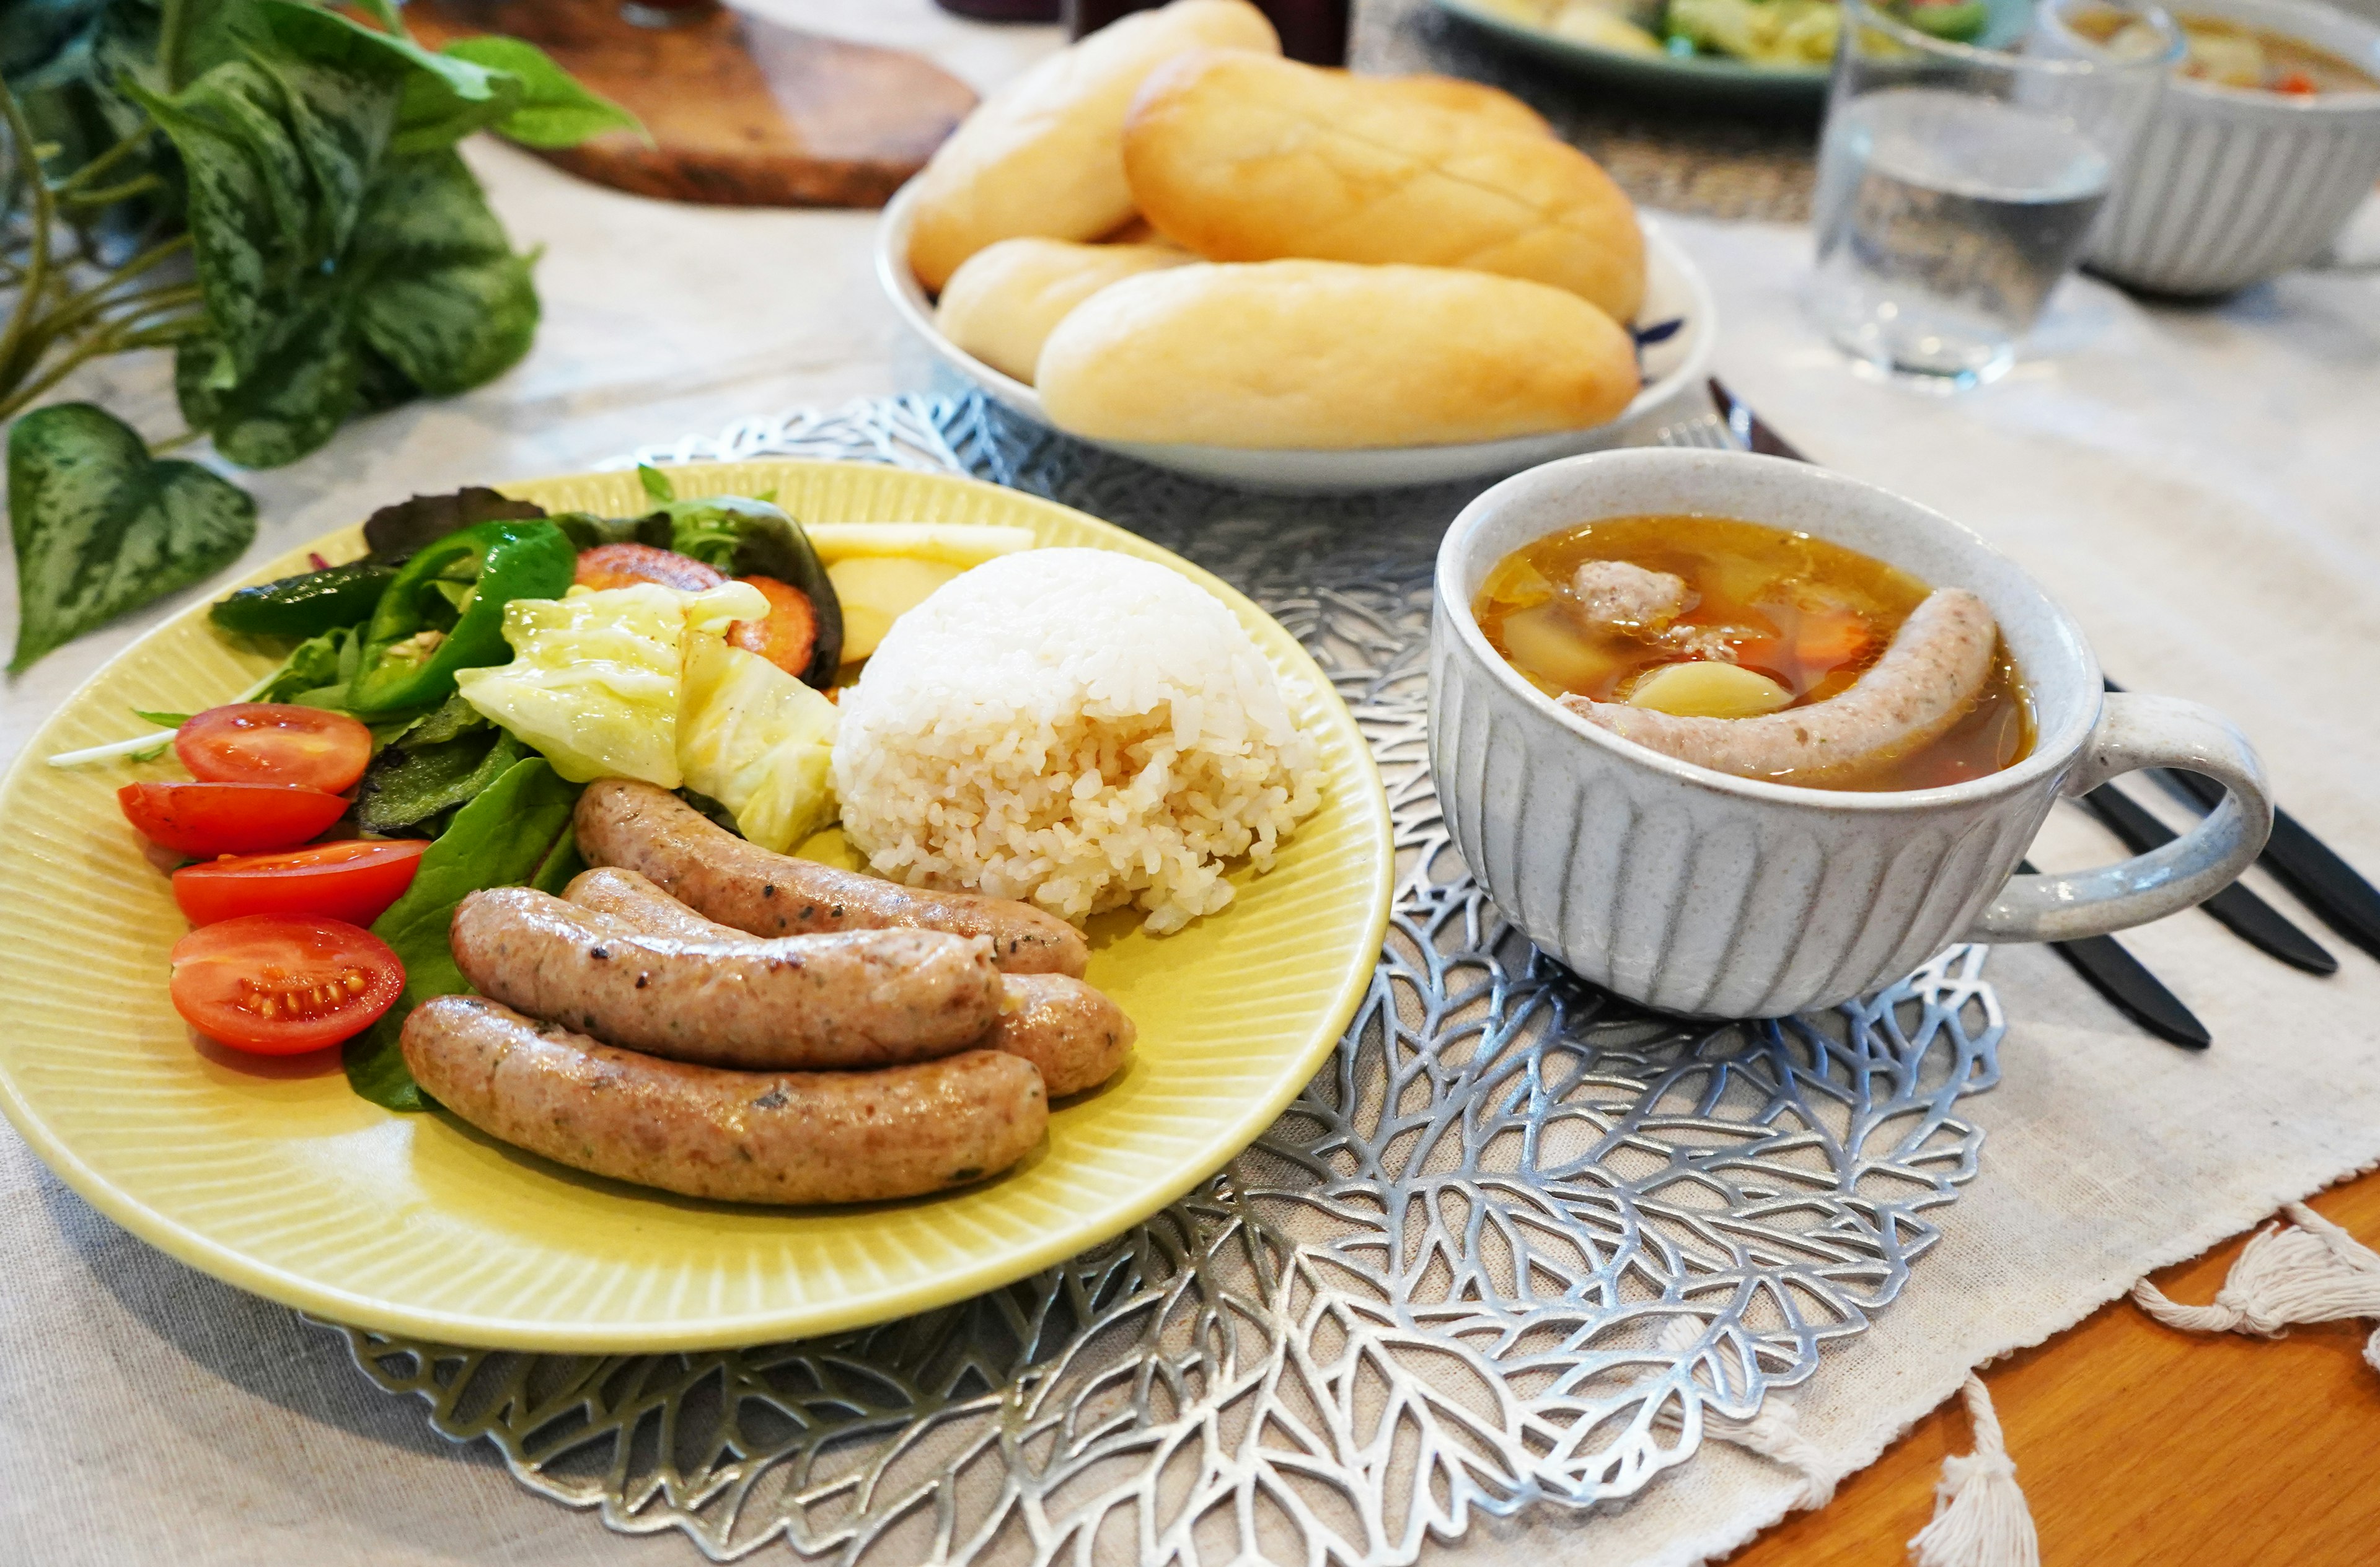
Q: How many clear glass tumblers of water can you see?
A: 1